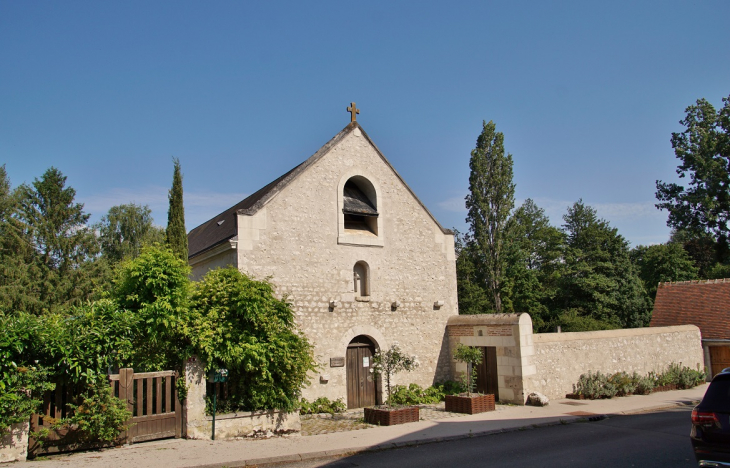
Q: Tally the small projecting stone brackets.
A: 3